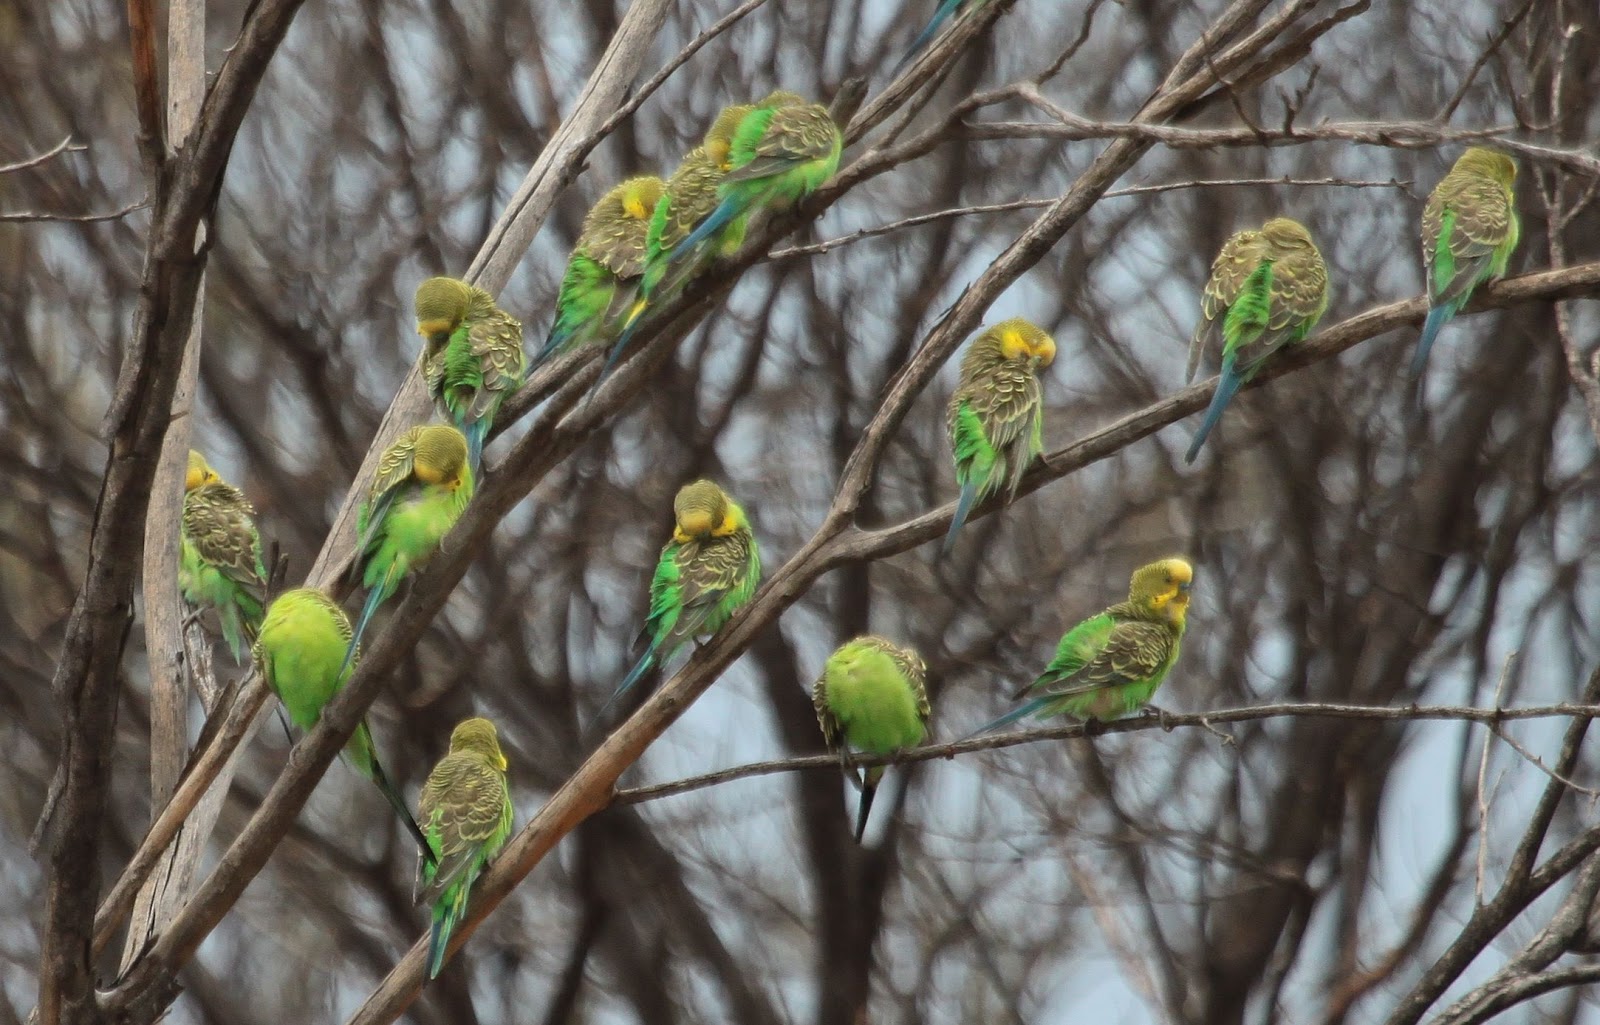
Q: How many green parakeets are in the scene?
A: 15